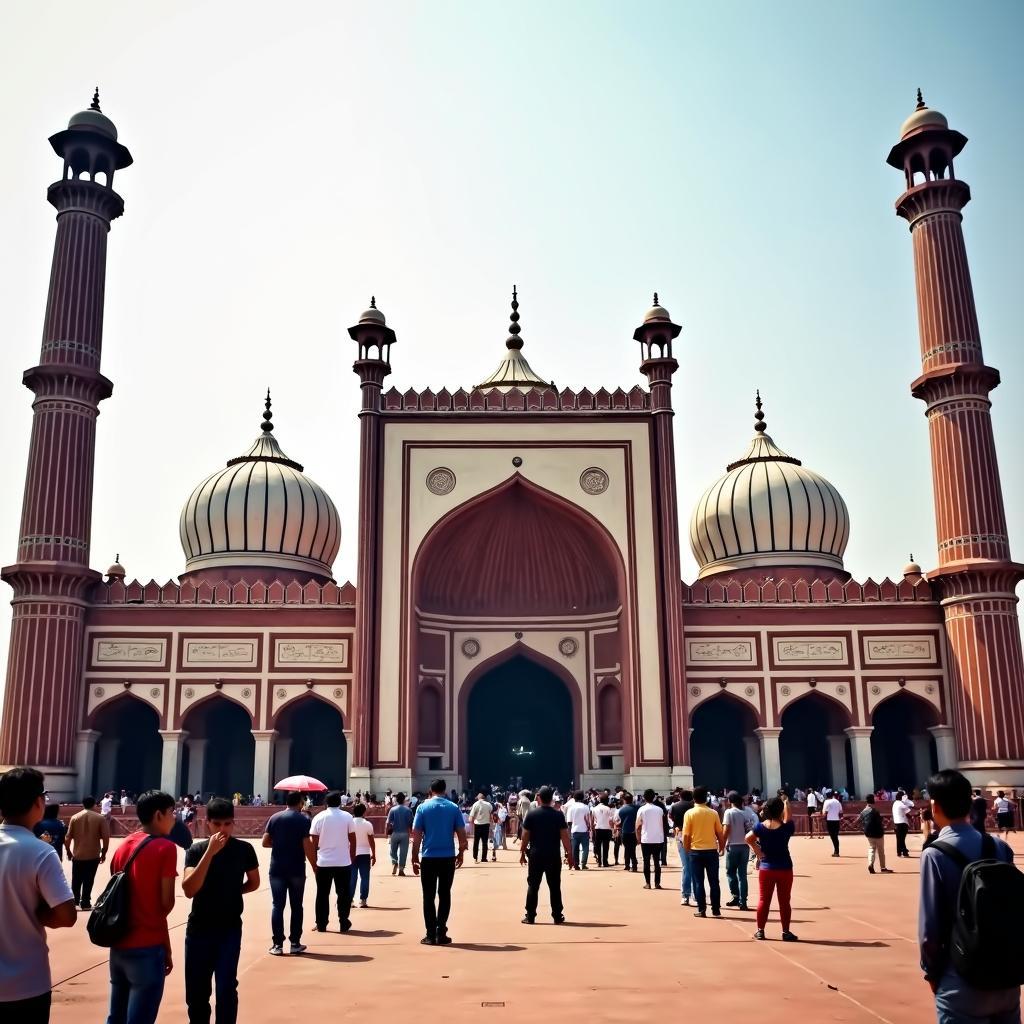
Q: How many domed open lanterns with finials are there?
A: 4